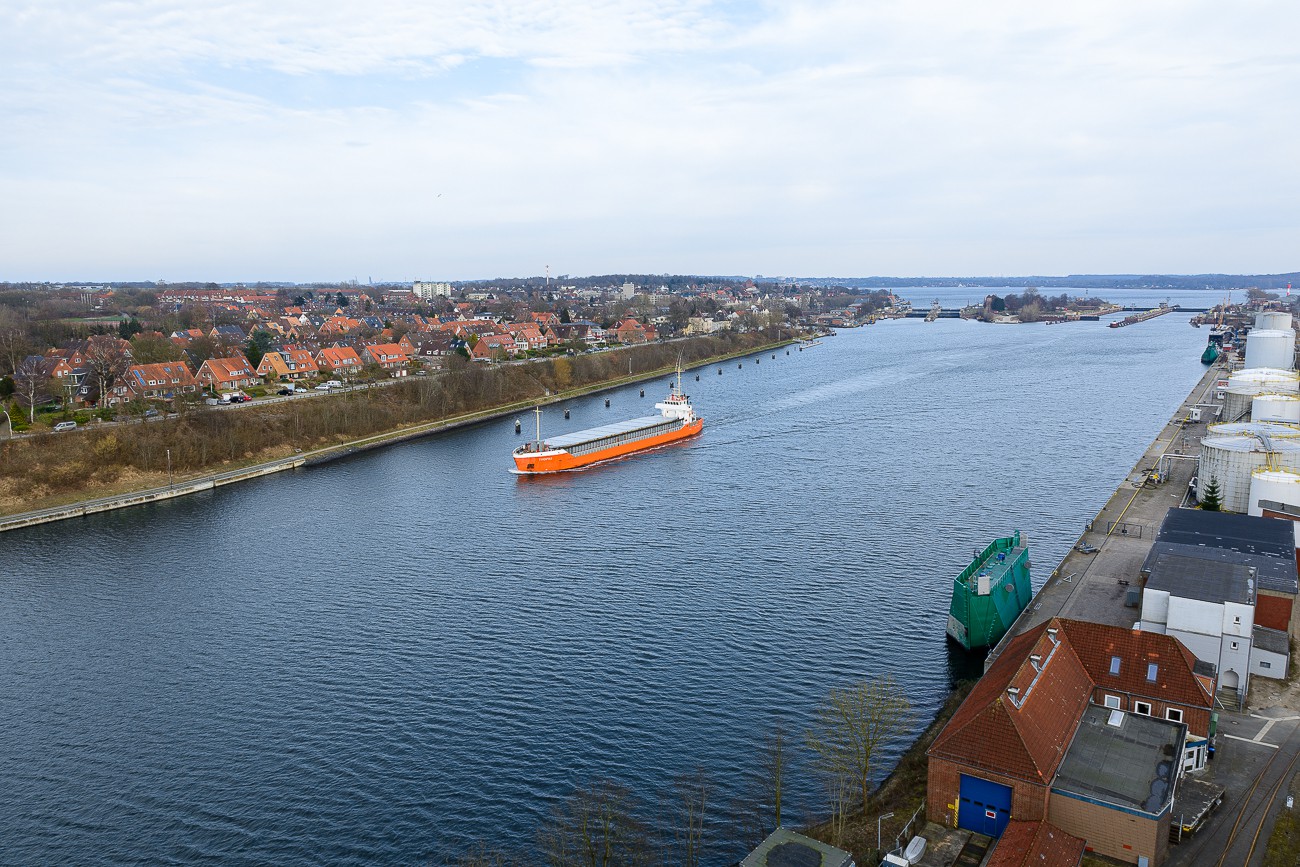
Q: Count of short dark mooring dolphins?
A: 12